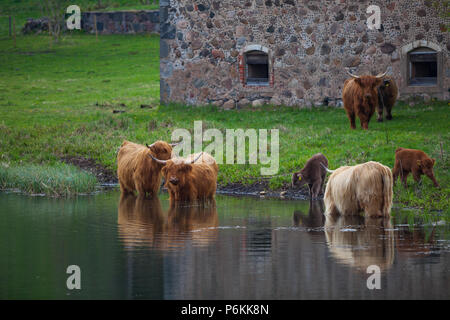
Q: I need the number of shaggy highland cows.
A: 7